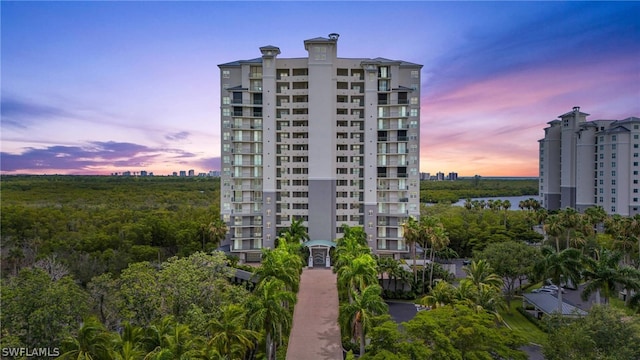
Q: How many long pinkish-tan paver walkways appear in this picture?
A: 1